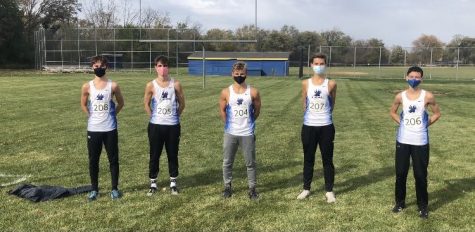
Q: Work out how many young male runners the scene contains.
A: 5